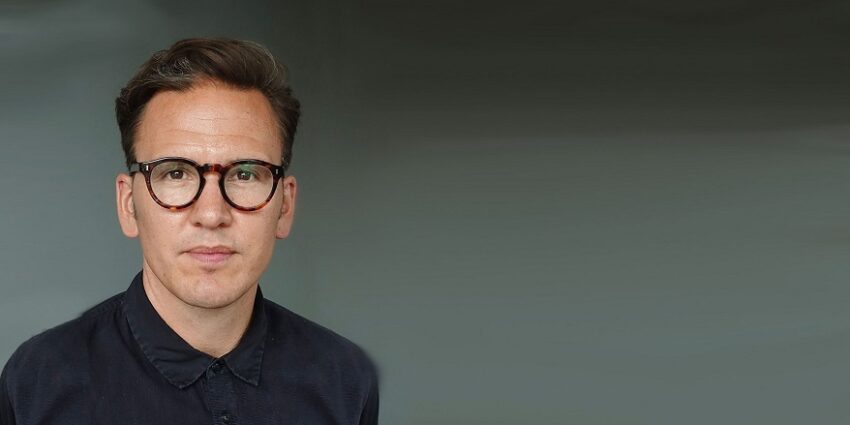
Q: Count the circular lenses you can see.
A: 2